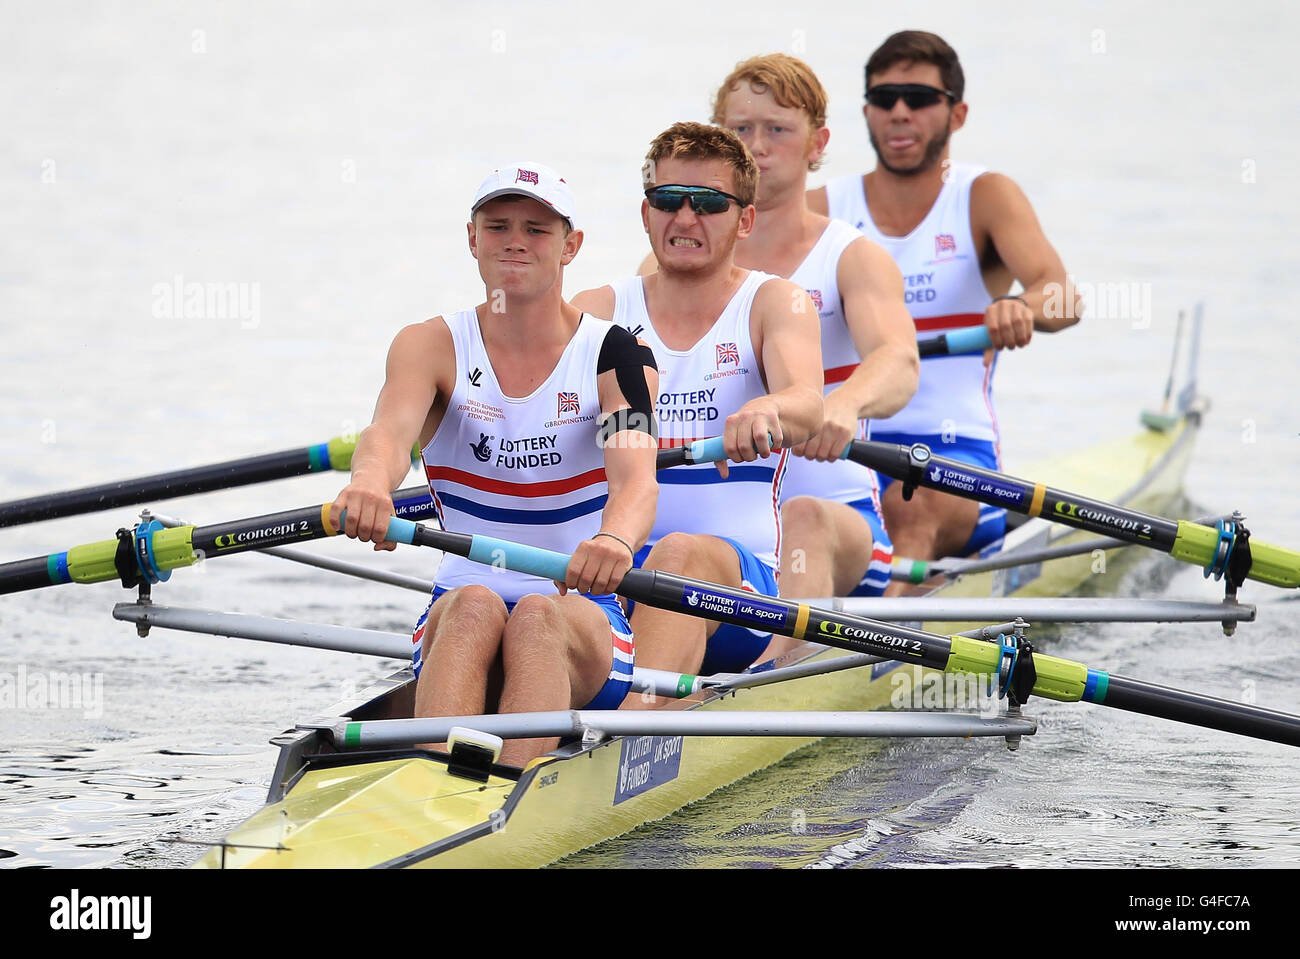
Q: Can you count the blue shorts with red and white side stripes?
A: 4